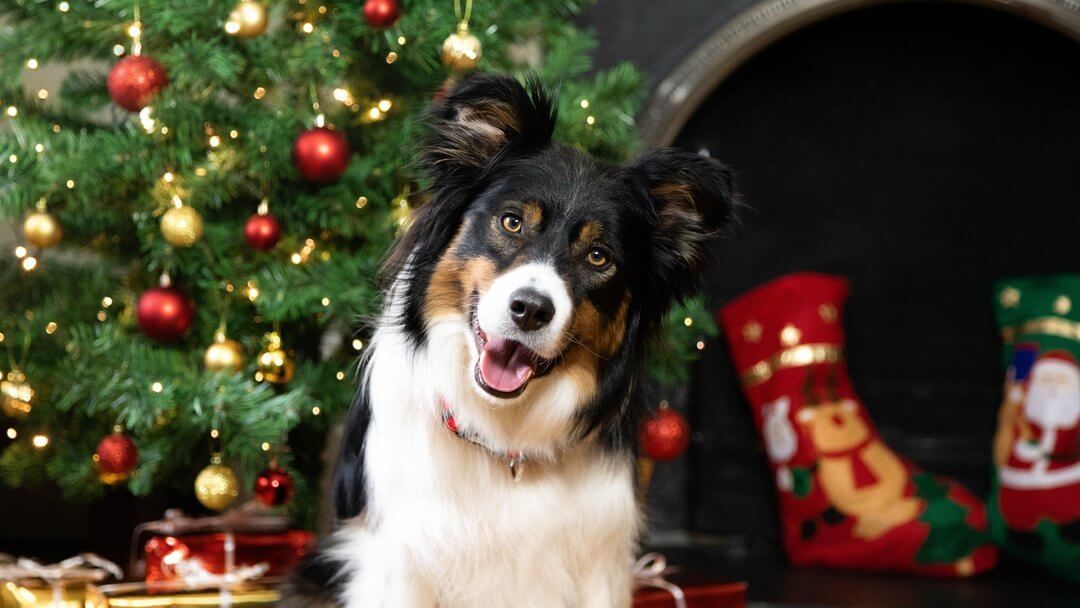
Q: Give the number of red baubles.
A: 8